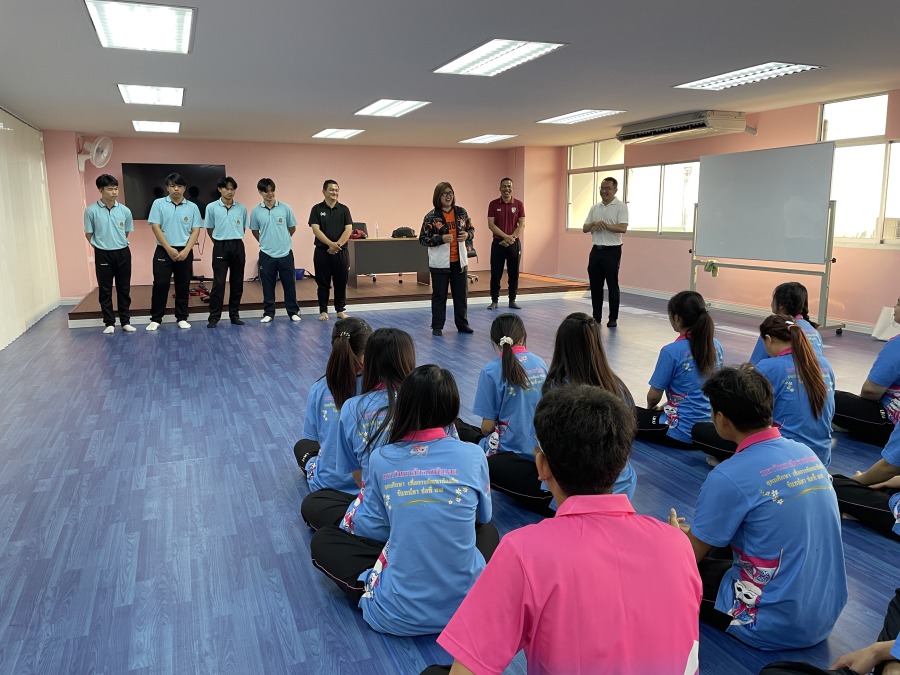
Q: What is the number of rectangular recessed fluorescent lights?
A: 9